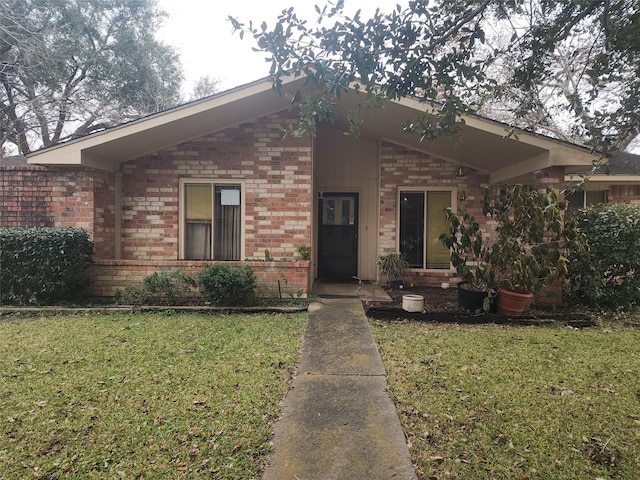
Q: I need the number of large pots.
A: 2